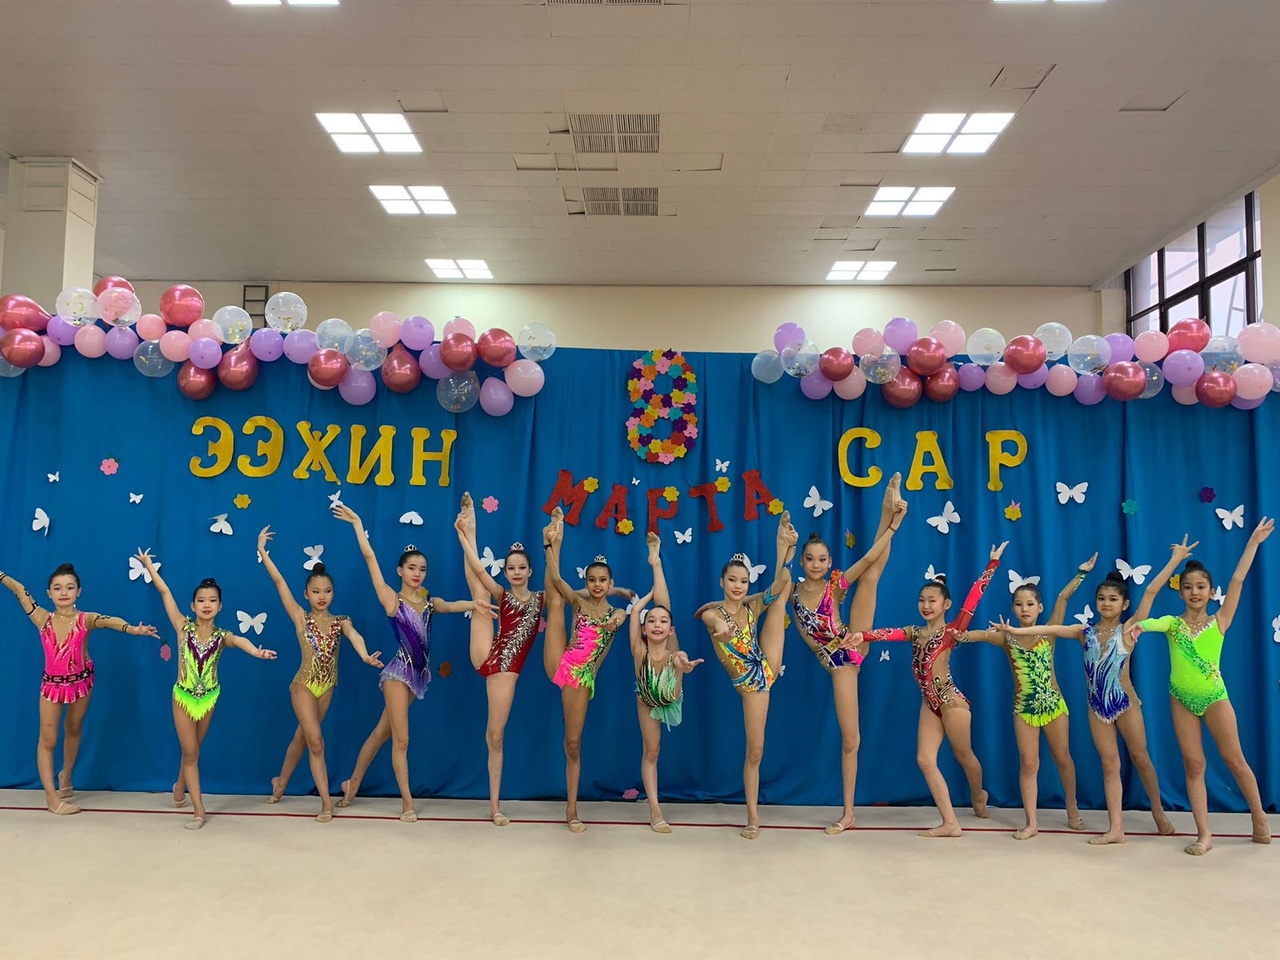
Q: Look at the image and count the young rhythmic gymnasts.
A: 13